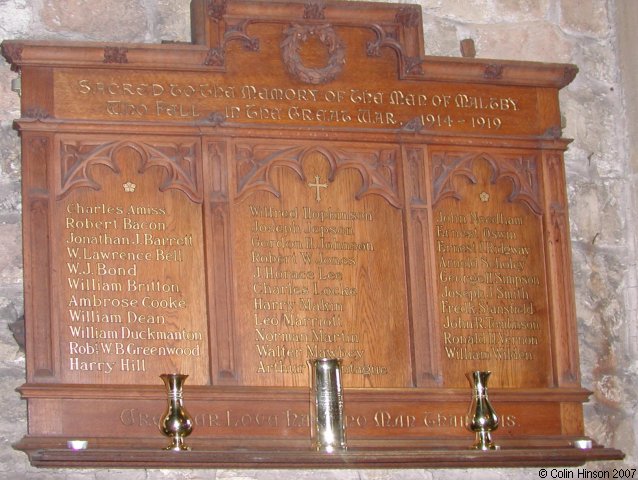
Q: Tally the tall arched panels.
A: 3